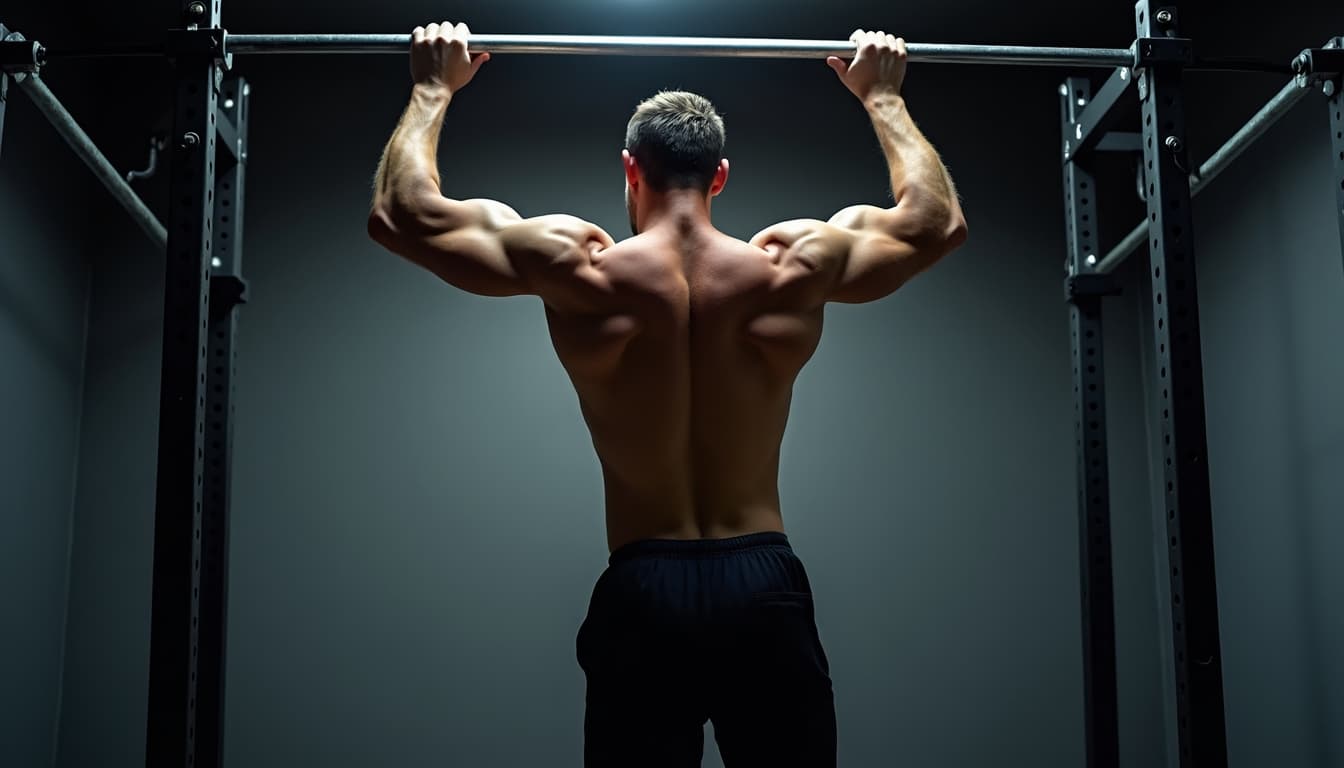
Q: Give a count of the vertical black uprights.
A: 4